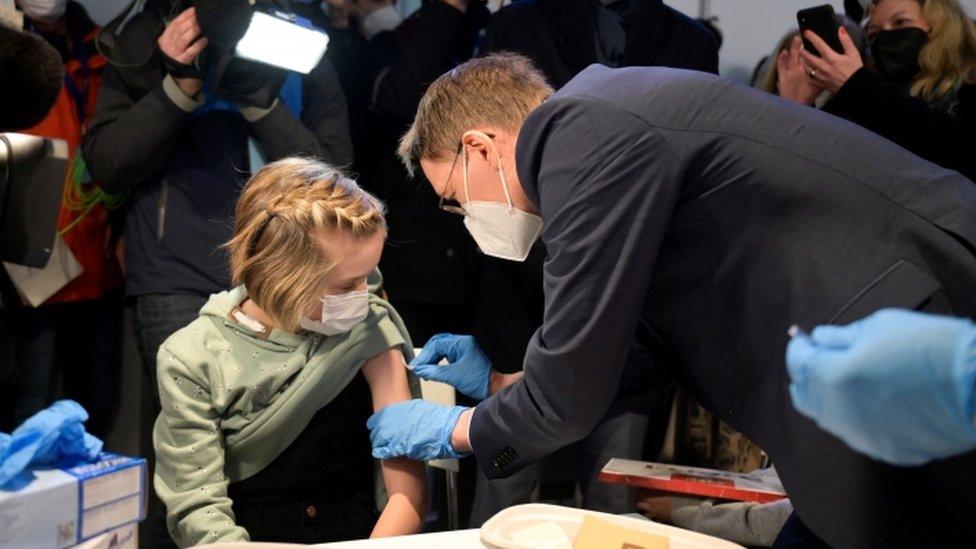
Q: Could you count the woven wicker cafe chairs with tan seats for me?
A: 0